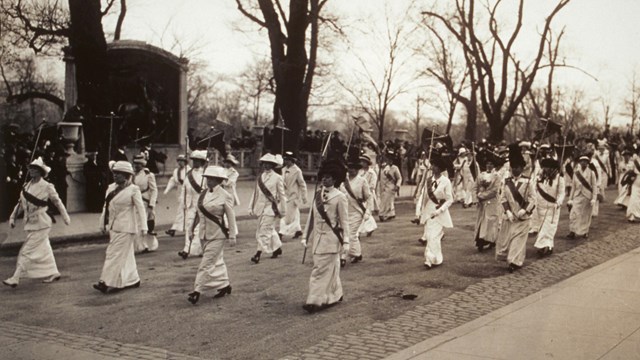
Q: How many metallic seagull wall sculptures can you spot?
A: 0